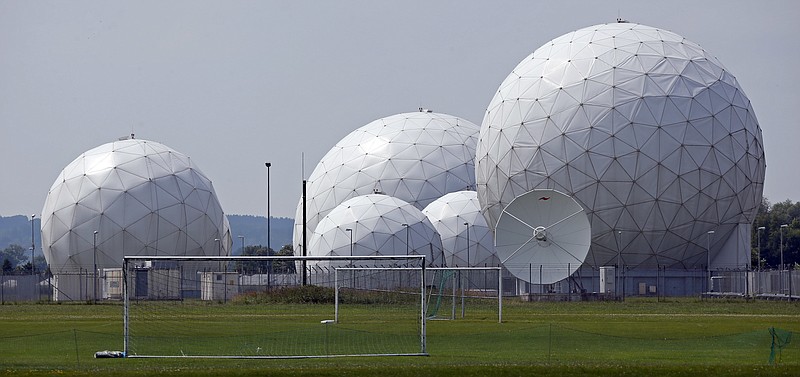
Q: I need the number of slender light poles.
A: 12